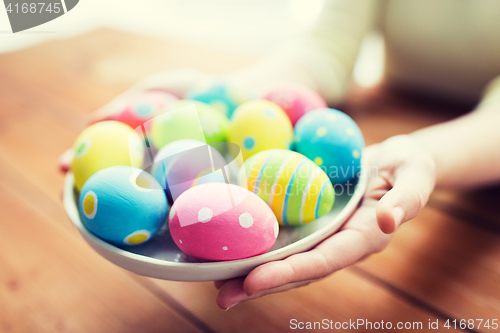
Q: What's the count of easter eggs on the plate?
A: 11